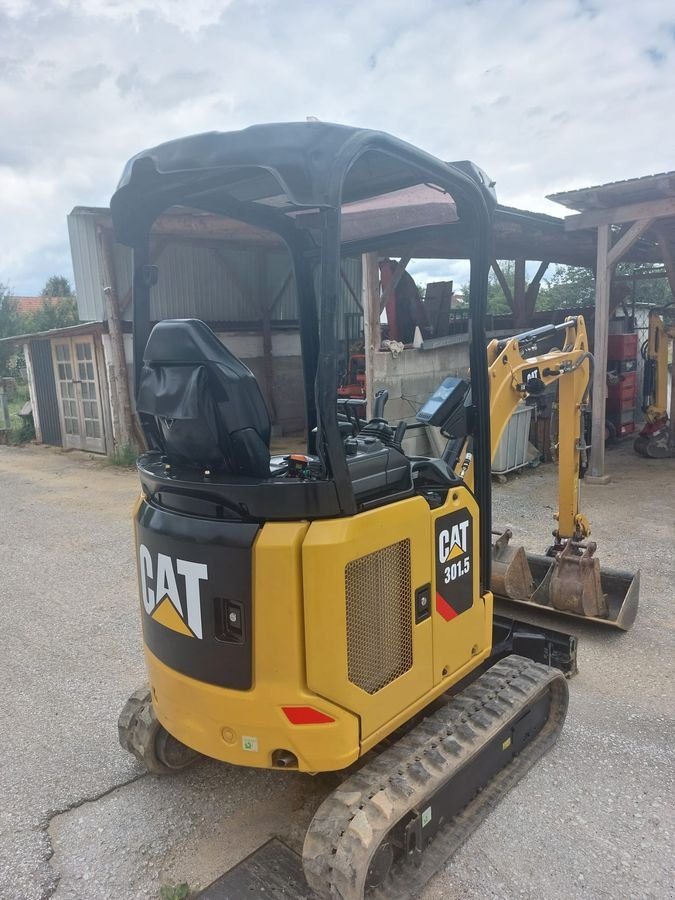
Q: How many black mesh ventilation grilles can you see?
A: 1